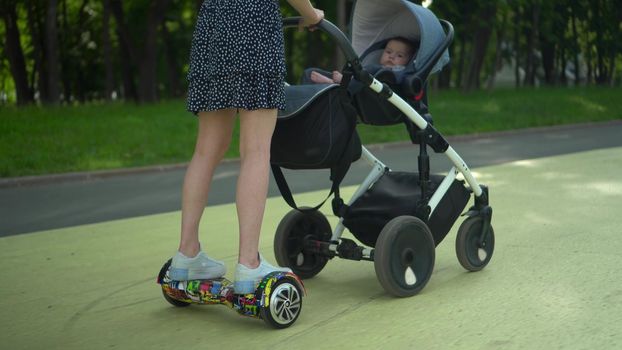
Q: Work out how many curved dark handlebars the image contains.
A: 1